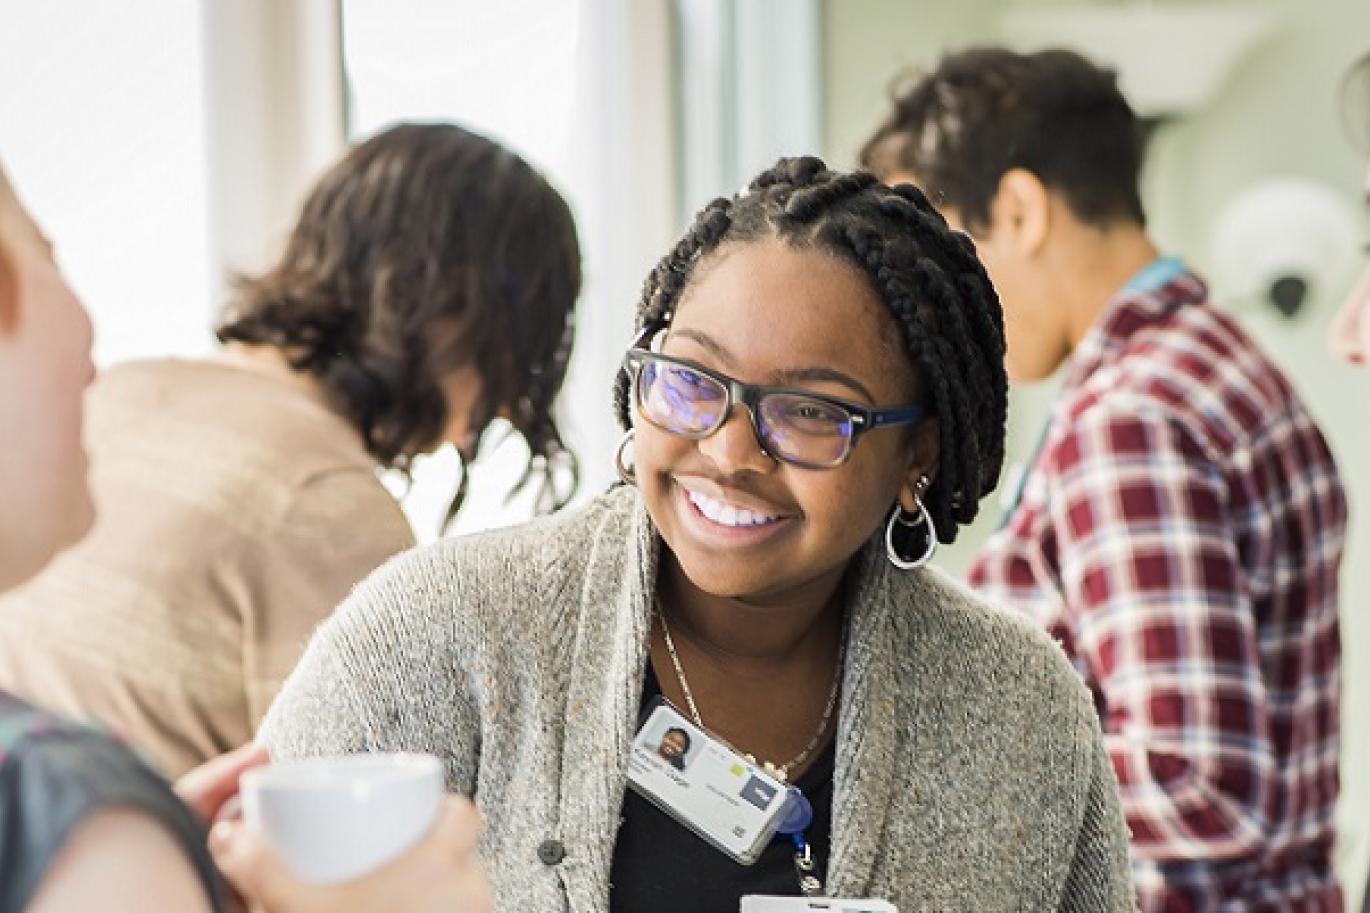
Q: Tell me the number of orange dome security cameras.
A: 0